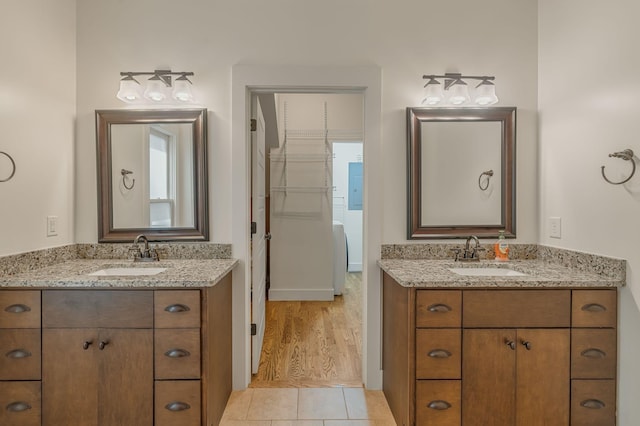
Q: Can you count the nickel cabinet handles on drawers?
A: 12